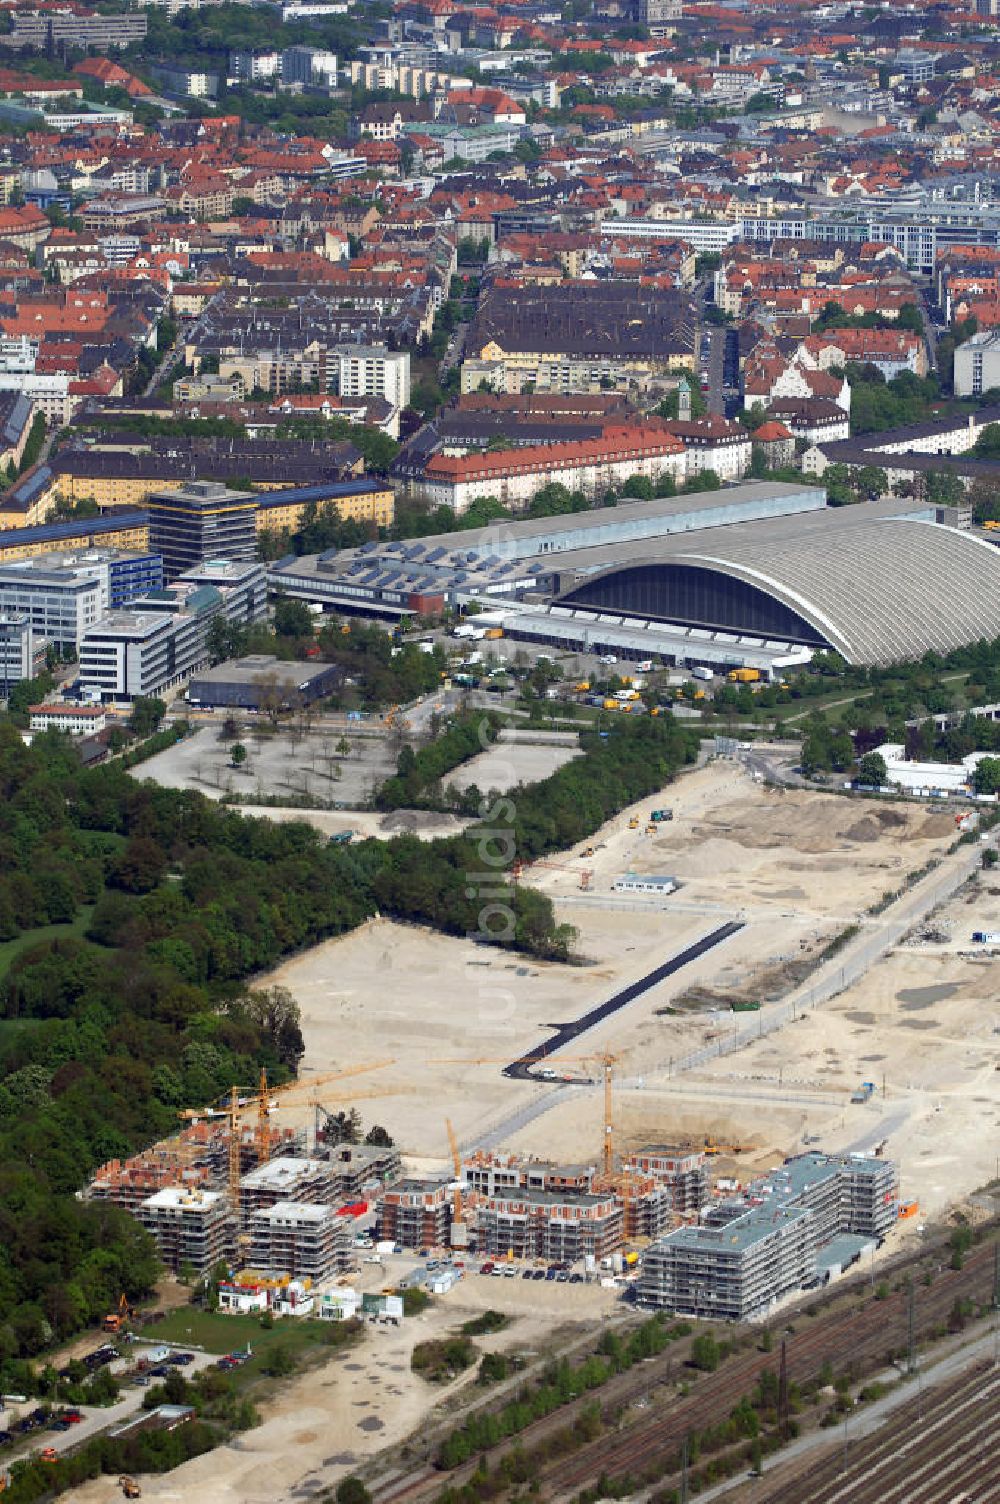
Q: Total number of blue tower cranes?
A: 0